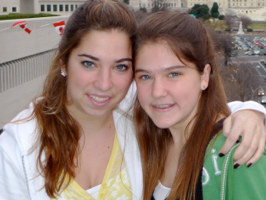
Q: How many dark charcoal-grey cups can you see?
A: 0